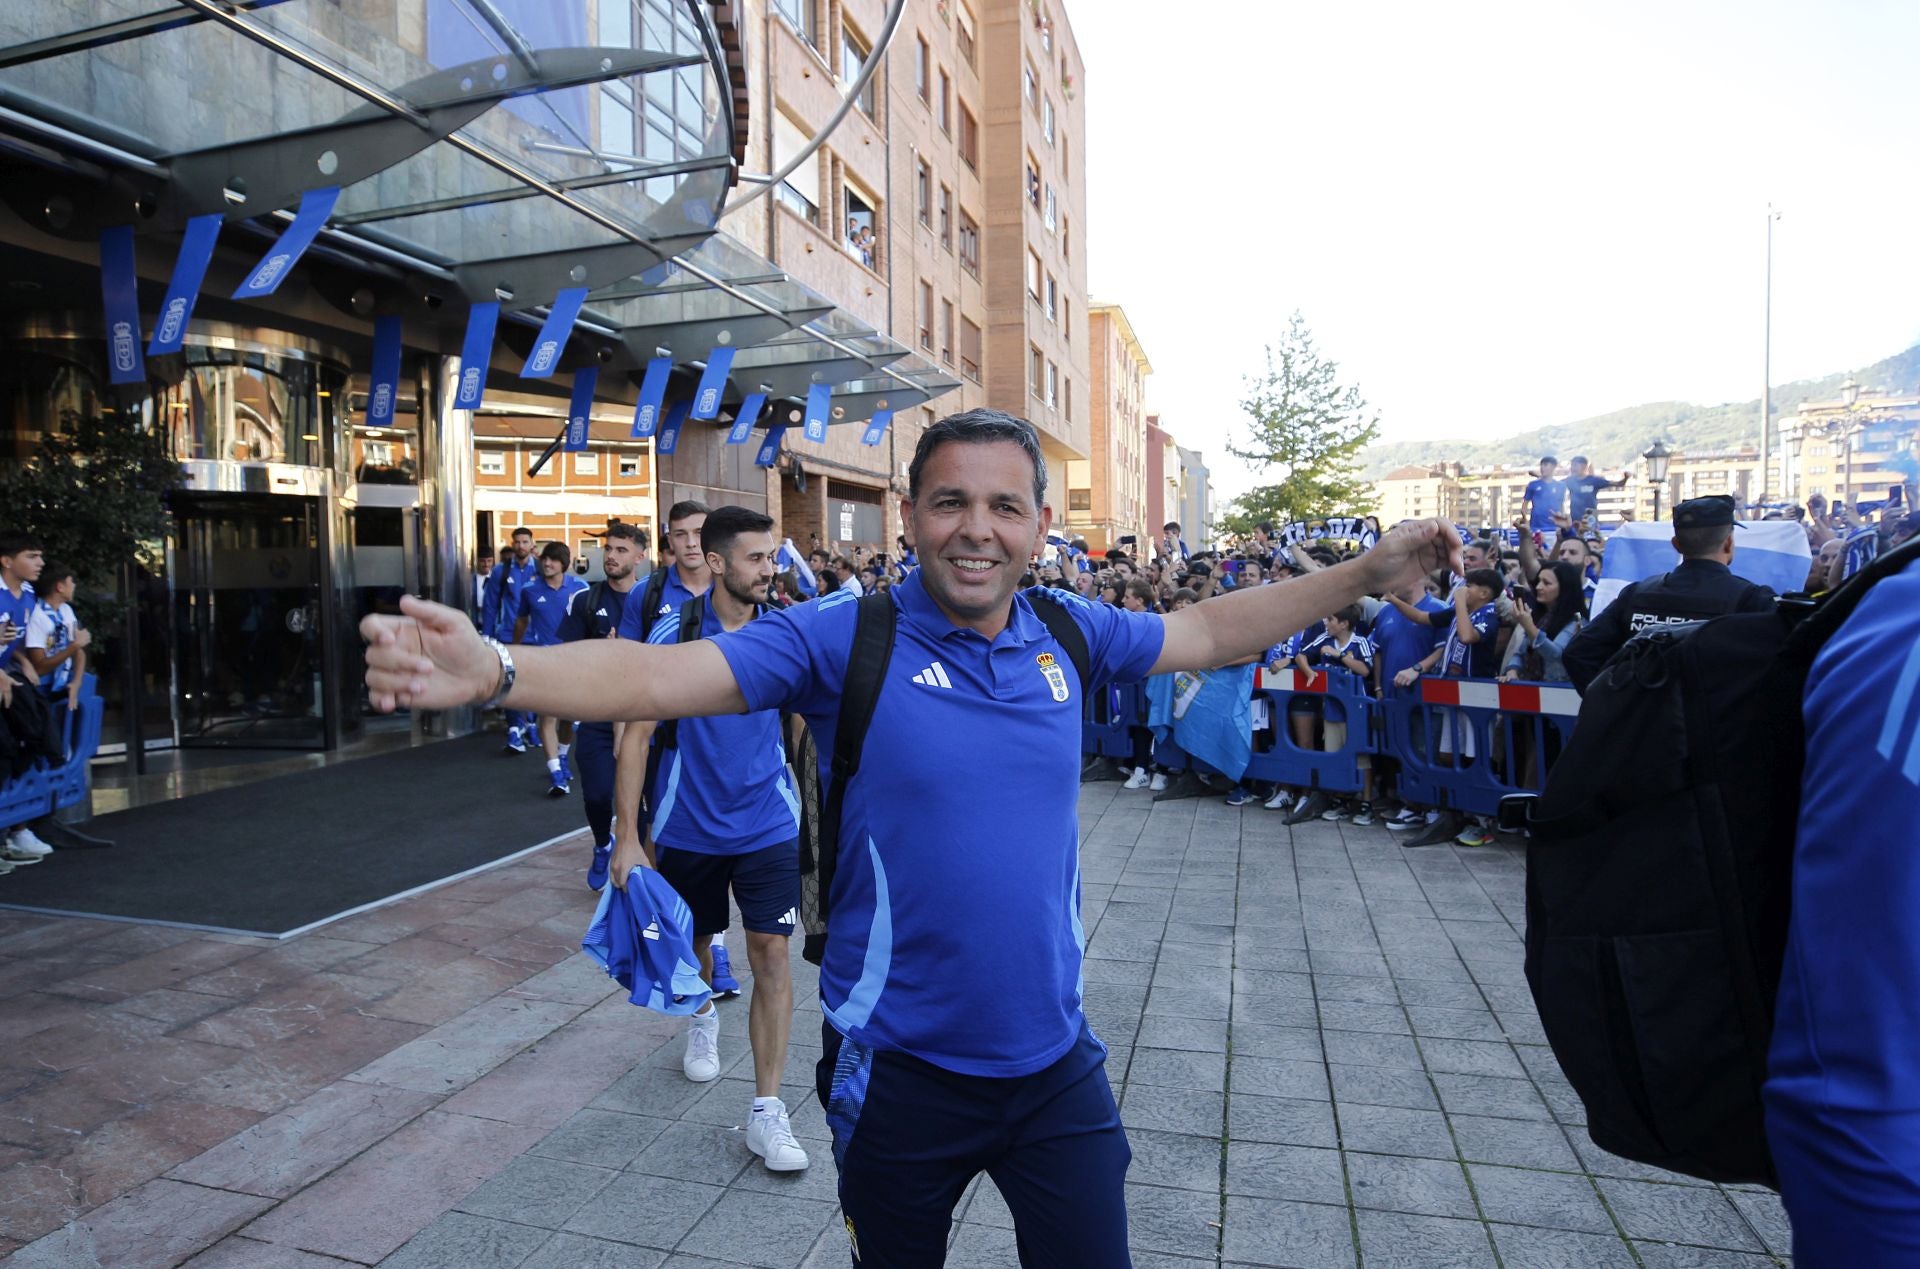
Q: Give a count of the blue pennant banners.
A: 14